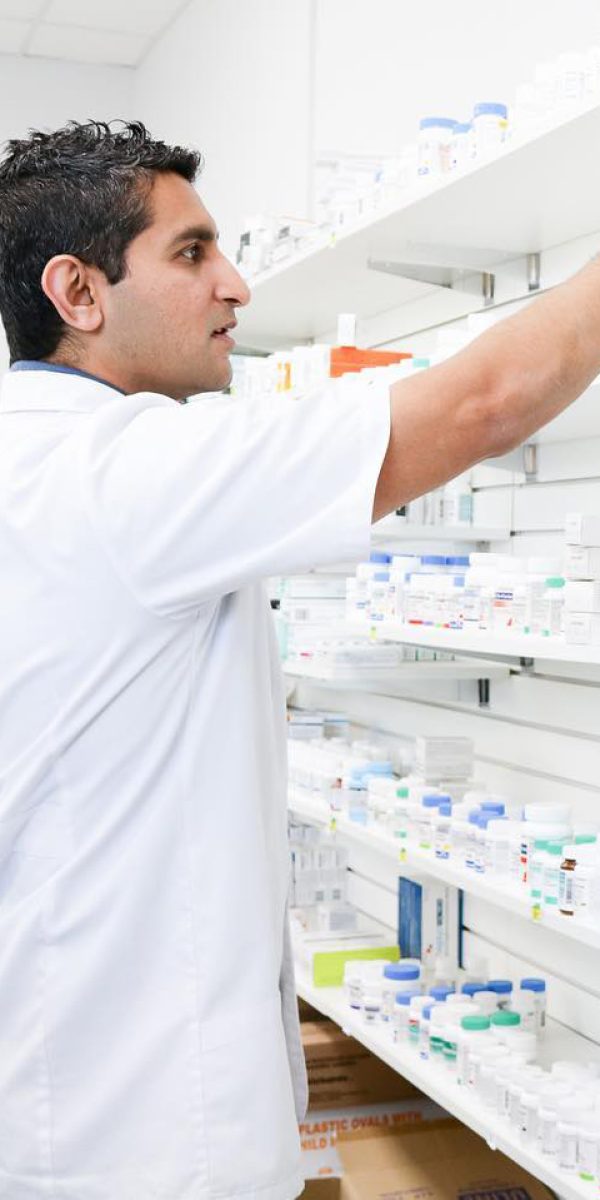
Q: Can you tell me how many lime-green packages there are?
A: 1